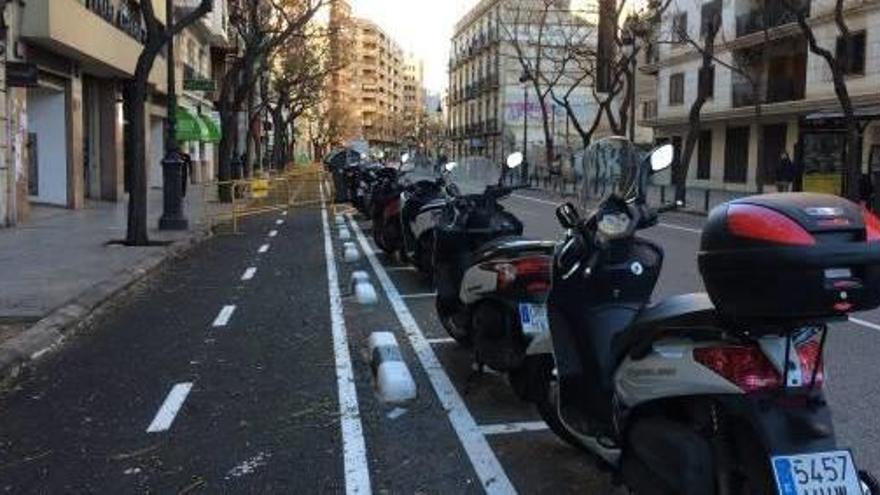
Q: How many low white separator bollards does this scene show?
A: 5